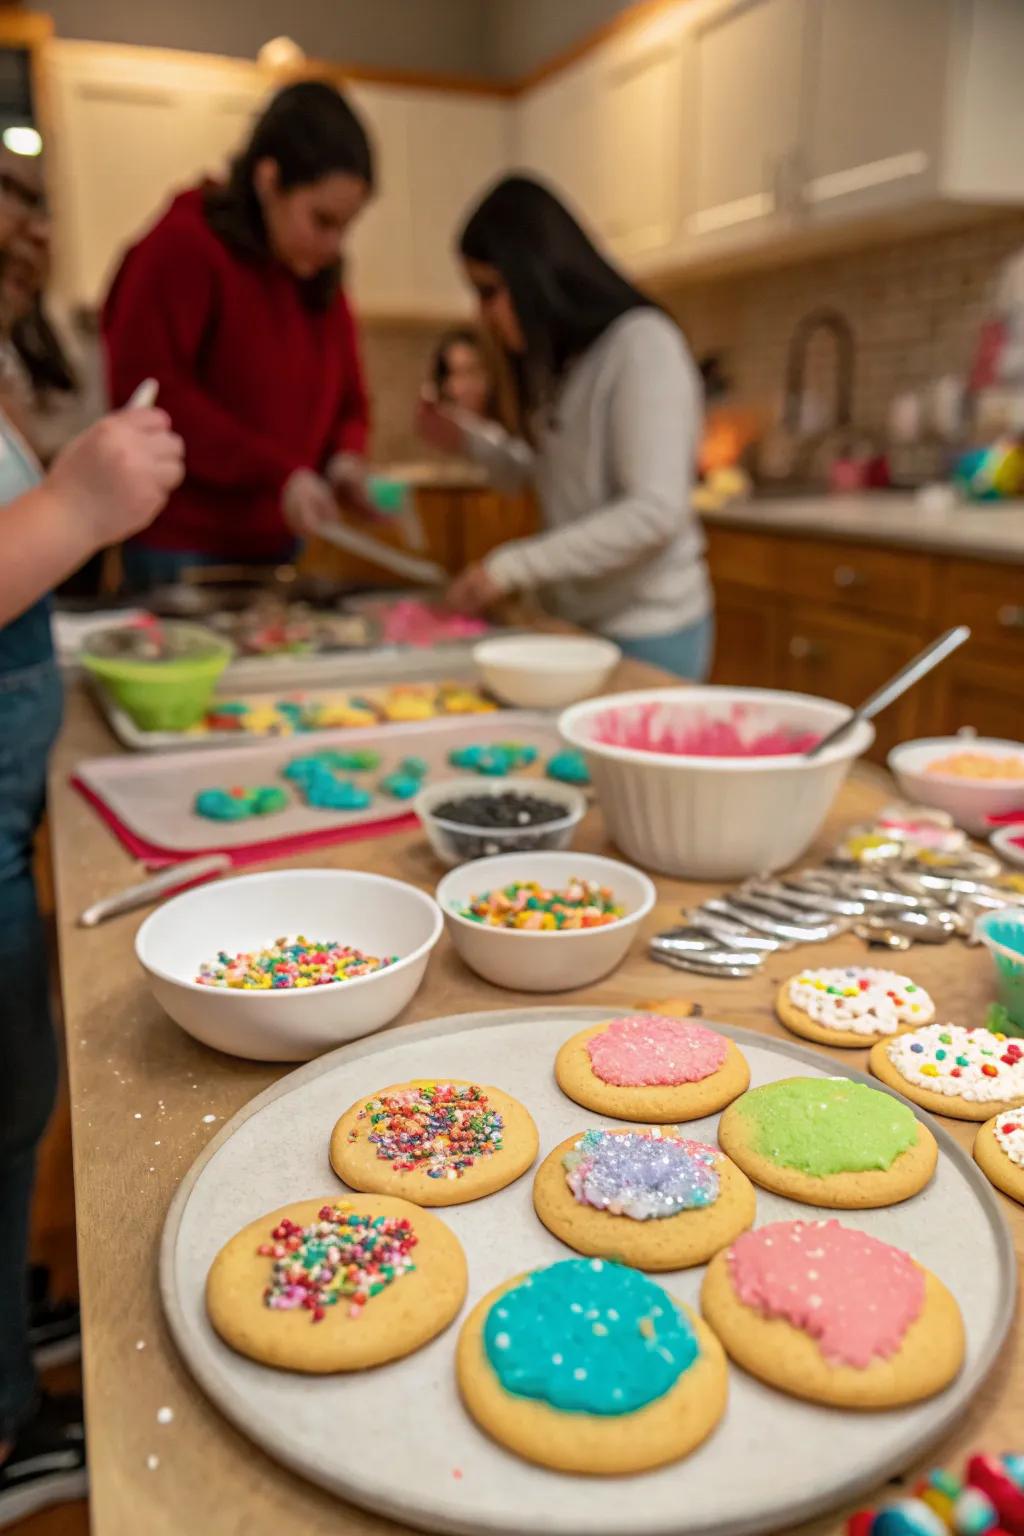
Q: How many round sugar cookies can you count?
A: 10